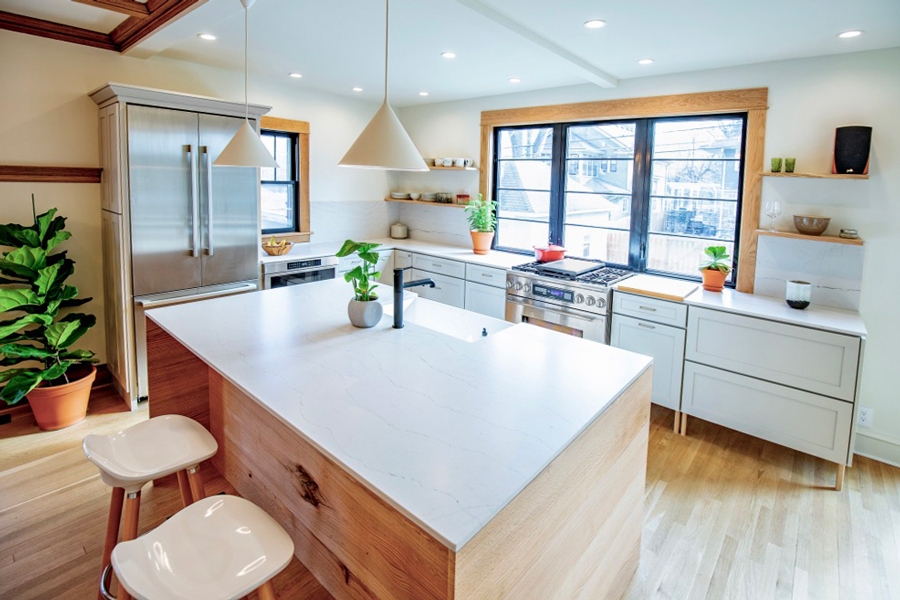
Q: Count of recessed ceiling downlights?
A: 9